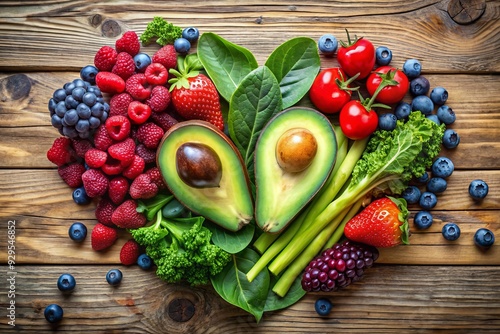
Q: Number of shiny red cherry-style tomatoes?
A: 4